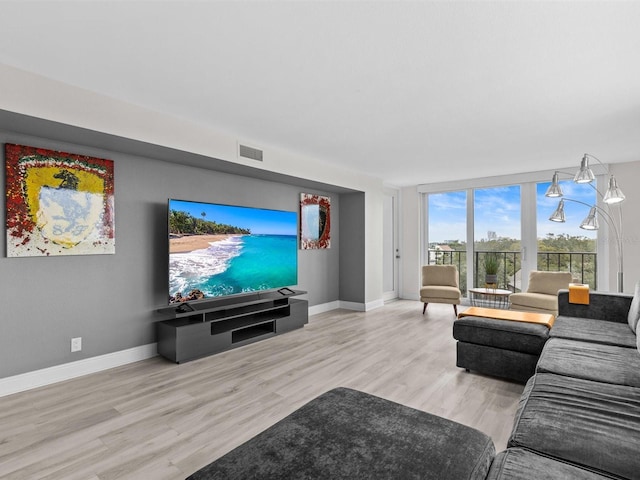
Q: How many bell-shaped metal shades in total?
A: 5